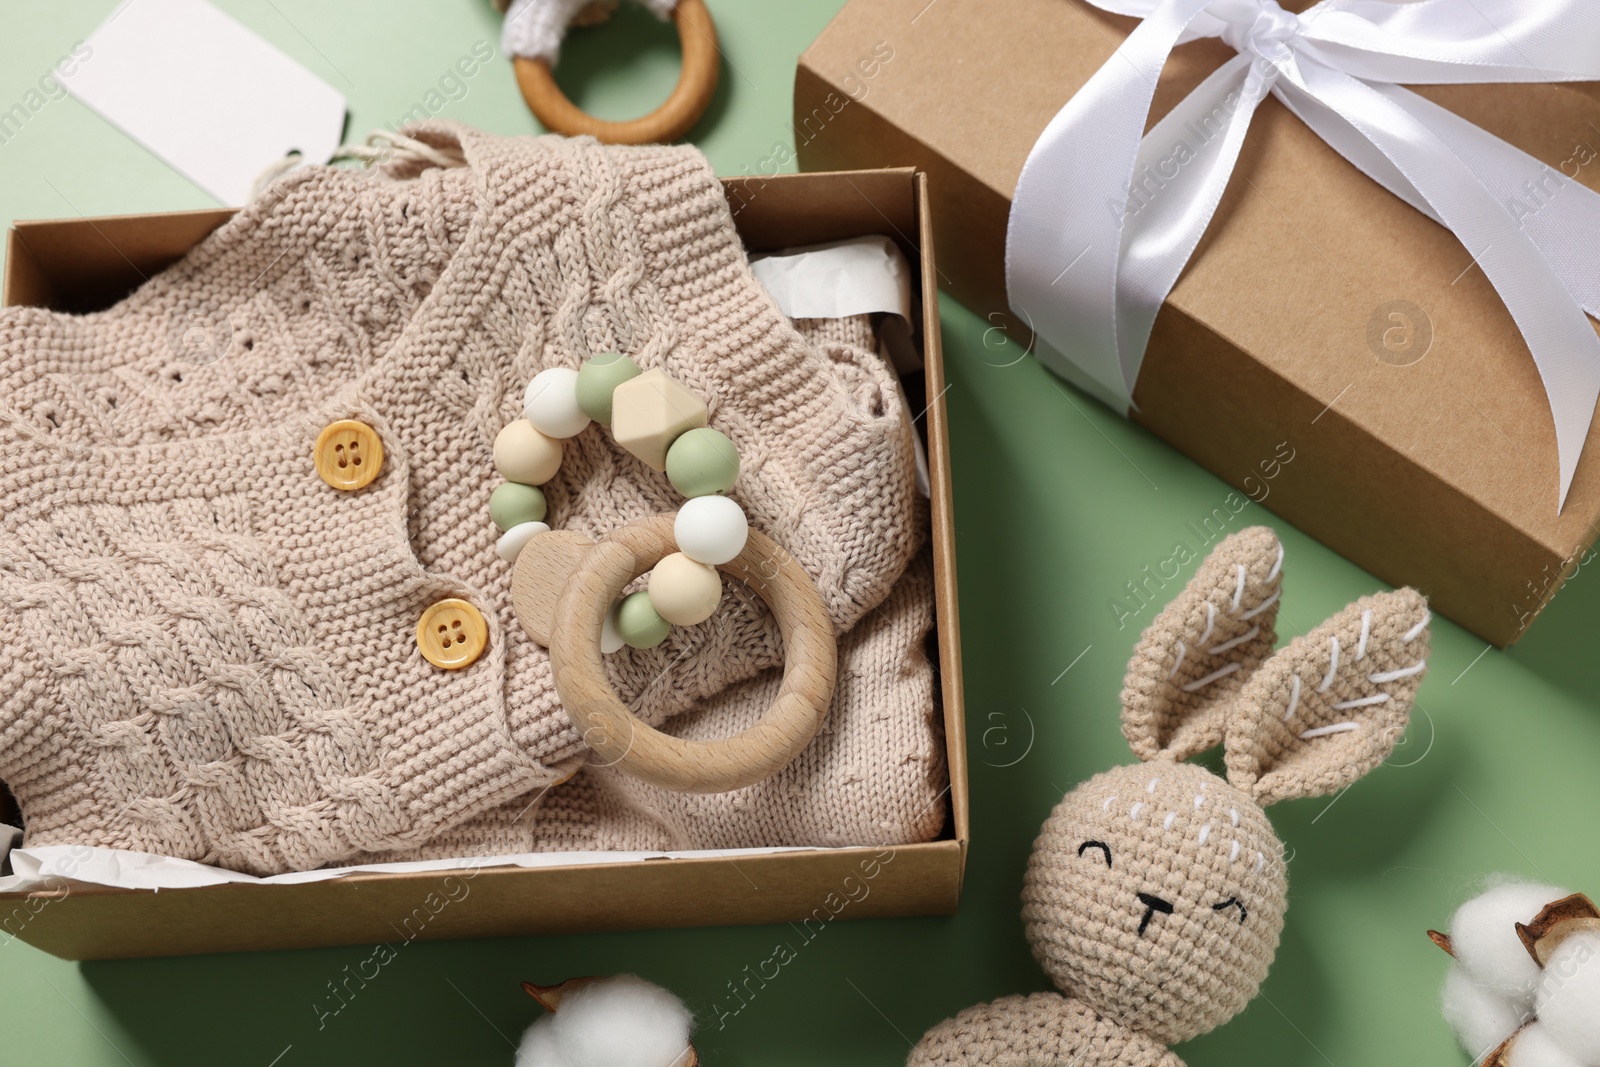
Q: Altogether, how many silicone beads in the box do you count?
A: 11